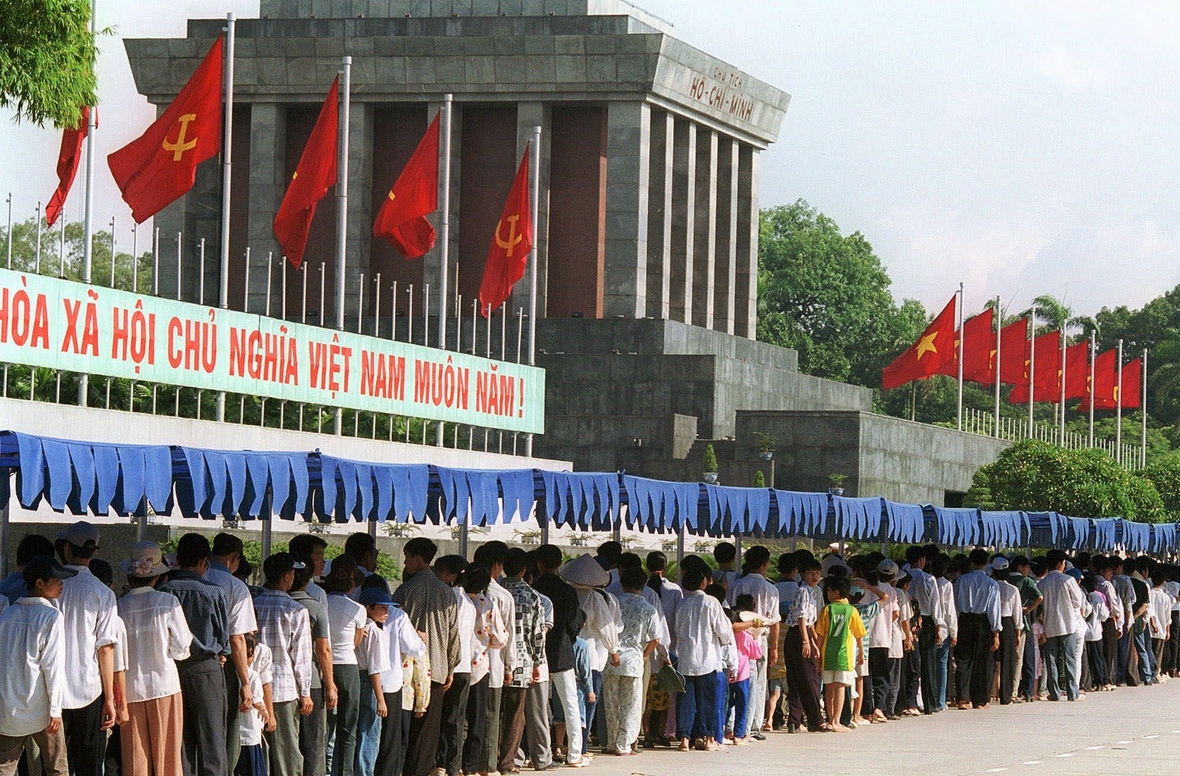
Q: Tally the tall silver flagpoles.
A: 12